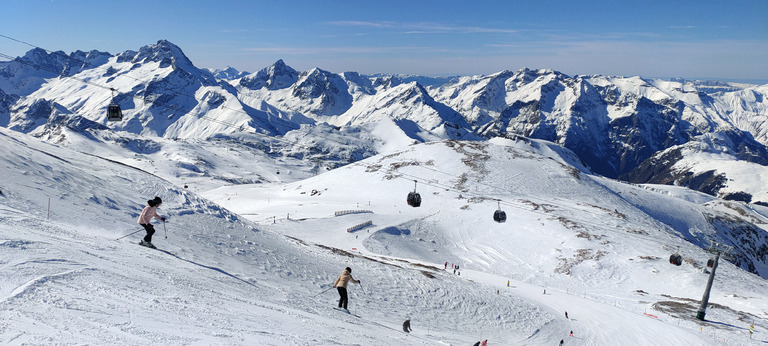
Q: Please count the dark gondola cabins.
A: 5